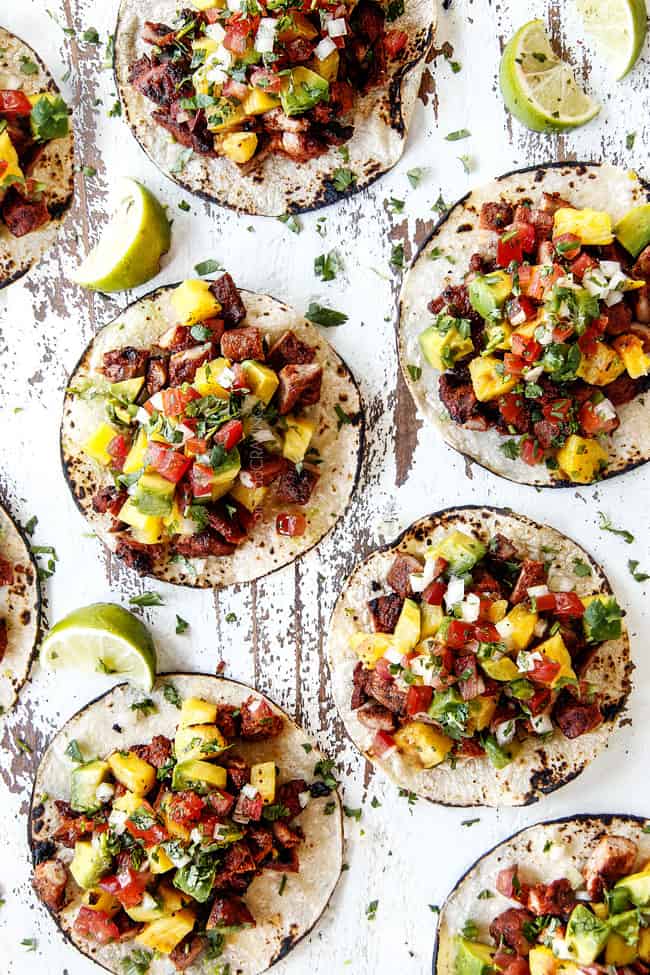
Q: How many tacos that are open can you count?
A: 8